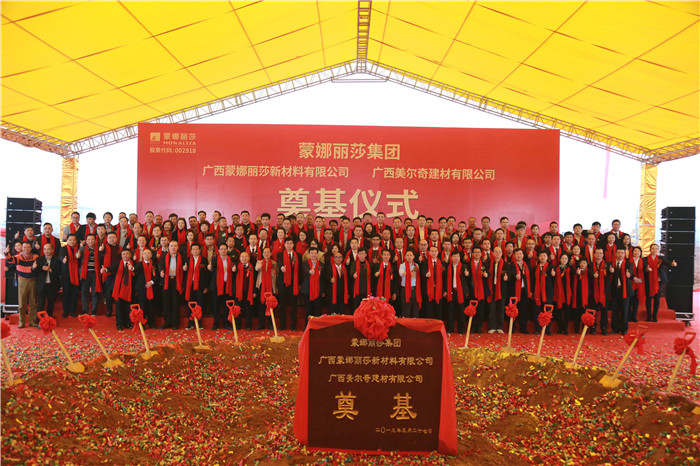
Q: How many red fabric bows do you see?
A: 14